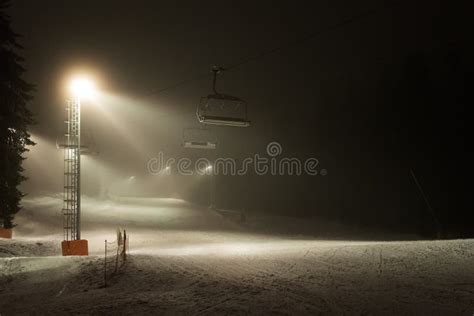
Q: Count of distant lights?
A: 3